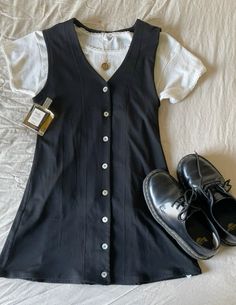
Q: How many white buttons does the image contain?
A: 8